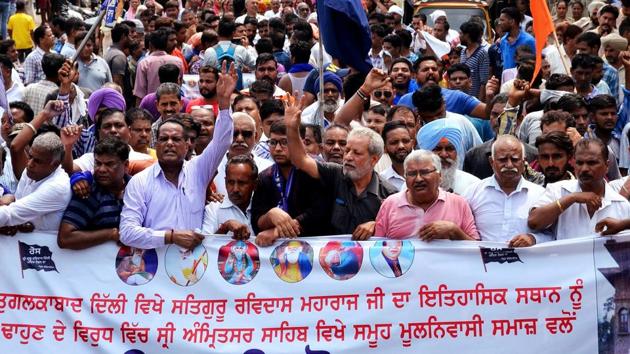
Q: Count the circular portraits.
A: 6